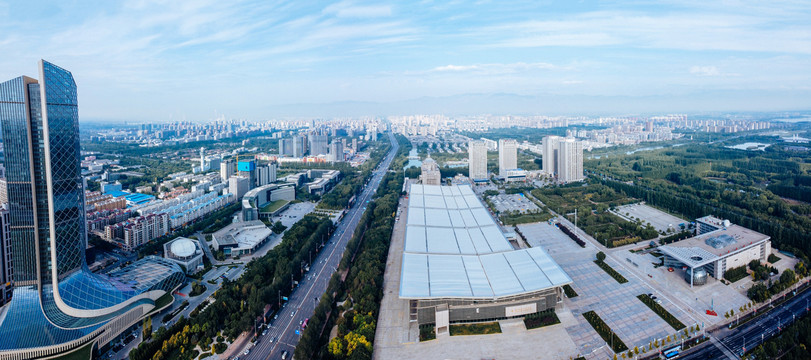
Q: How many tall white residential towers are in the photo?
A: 4